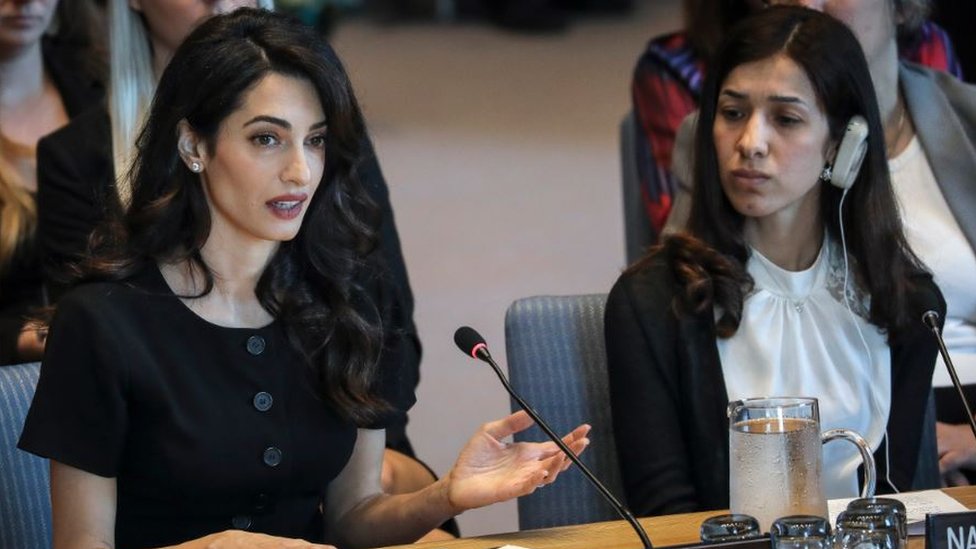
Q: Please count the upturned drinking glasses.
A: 4